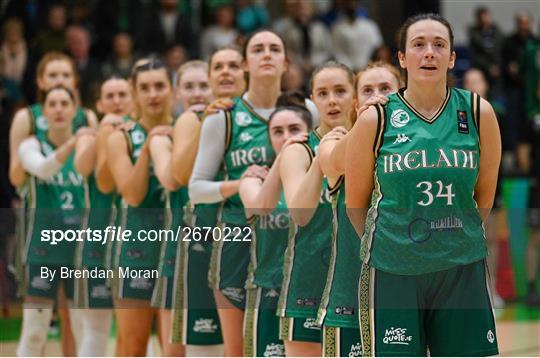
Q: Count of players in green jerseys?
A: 11